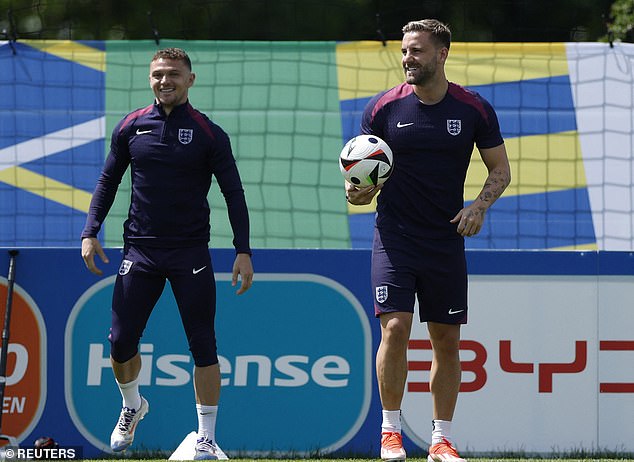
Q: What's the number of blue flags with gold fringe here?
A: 0